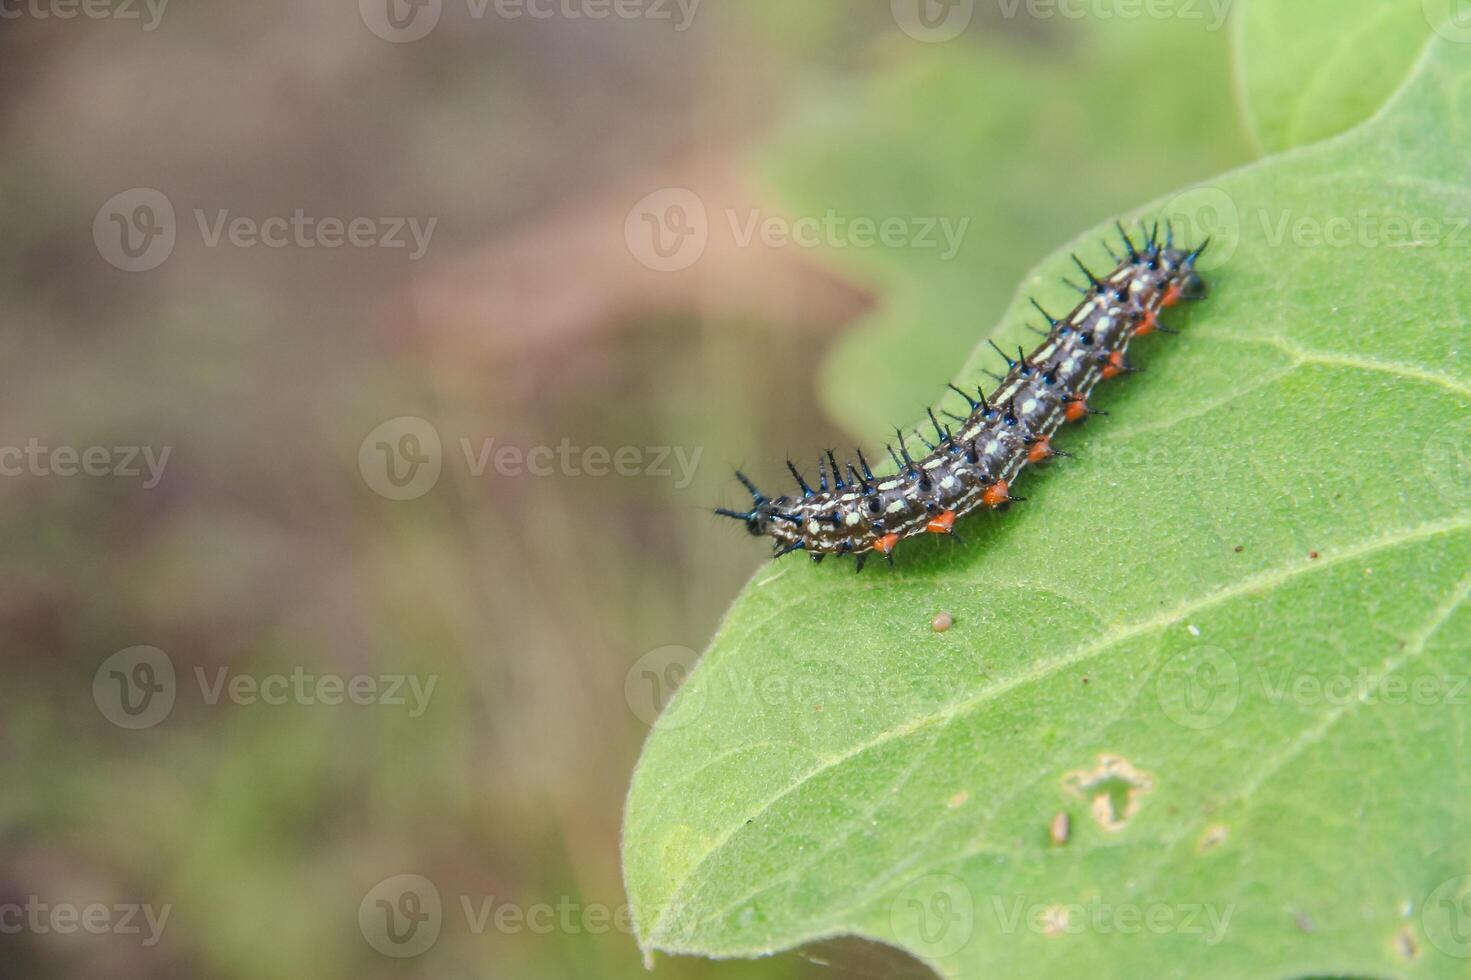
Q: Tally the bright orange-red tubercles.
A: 8